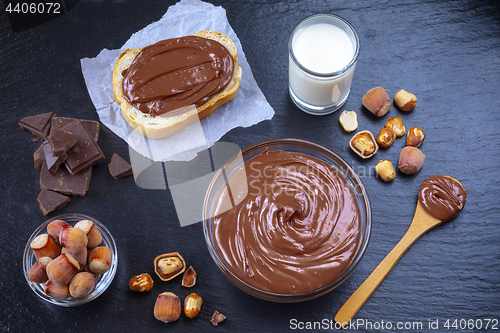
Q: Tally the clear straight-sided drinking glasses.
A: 1